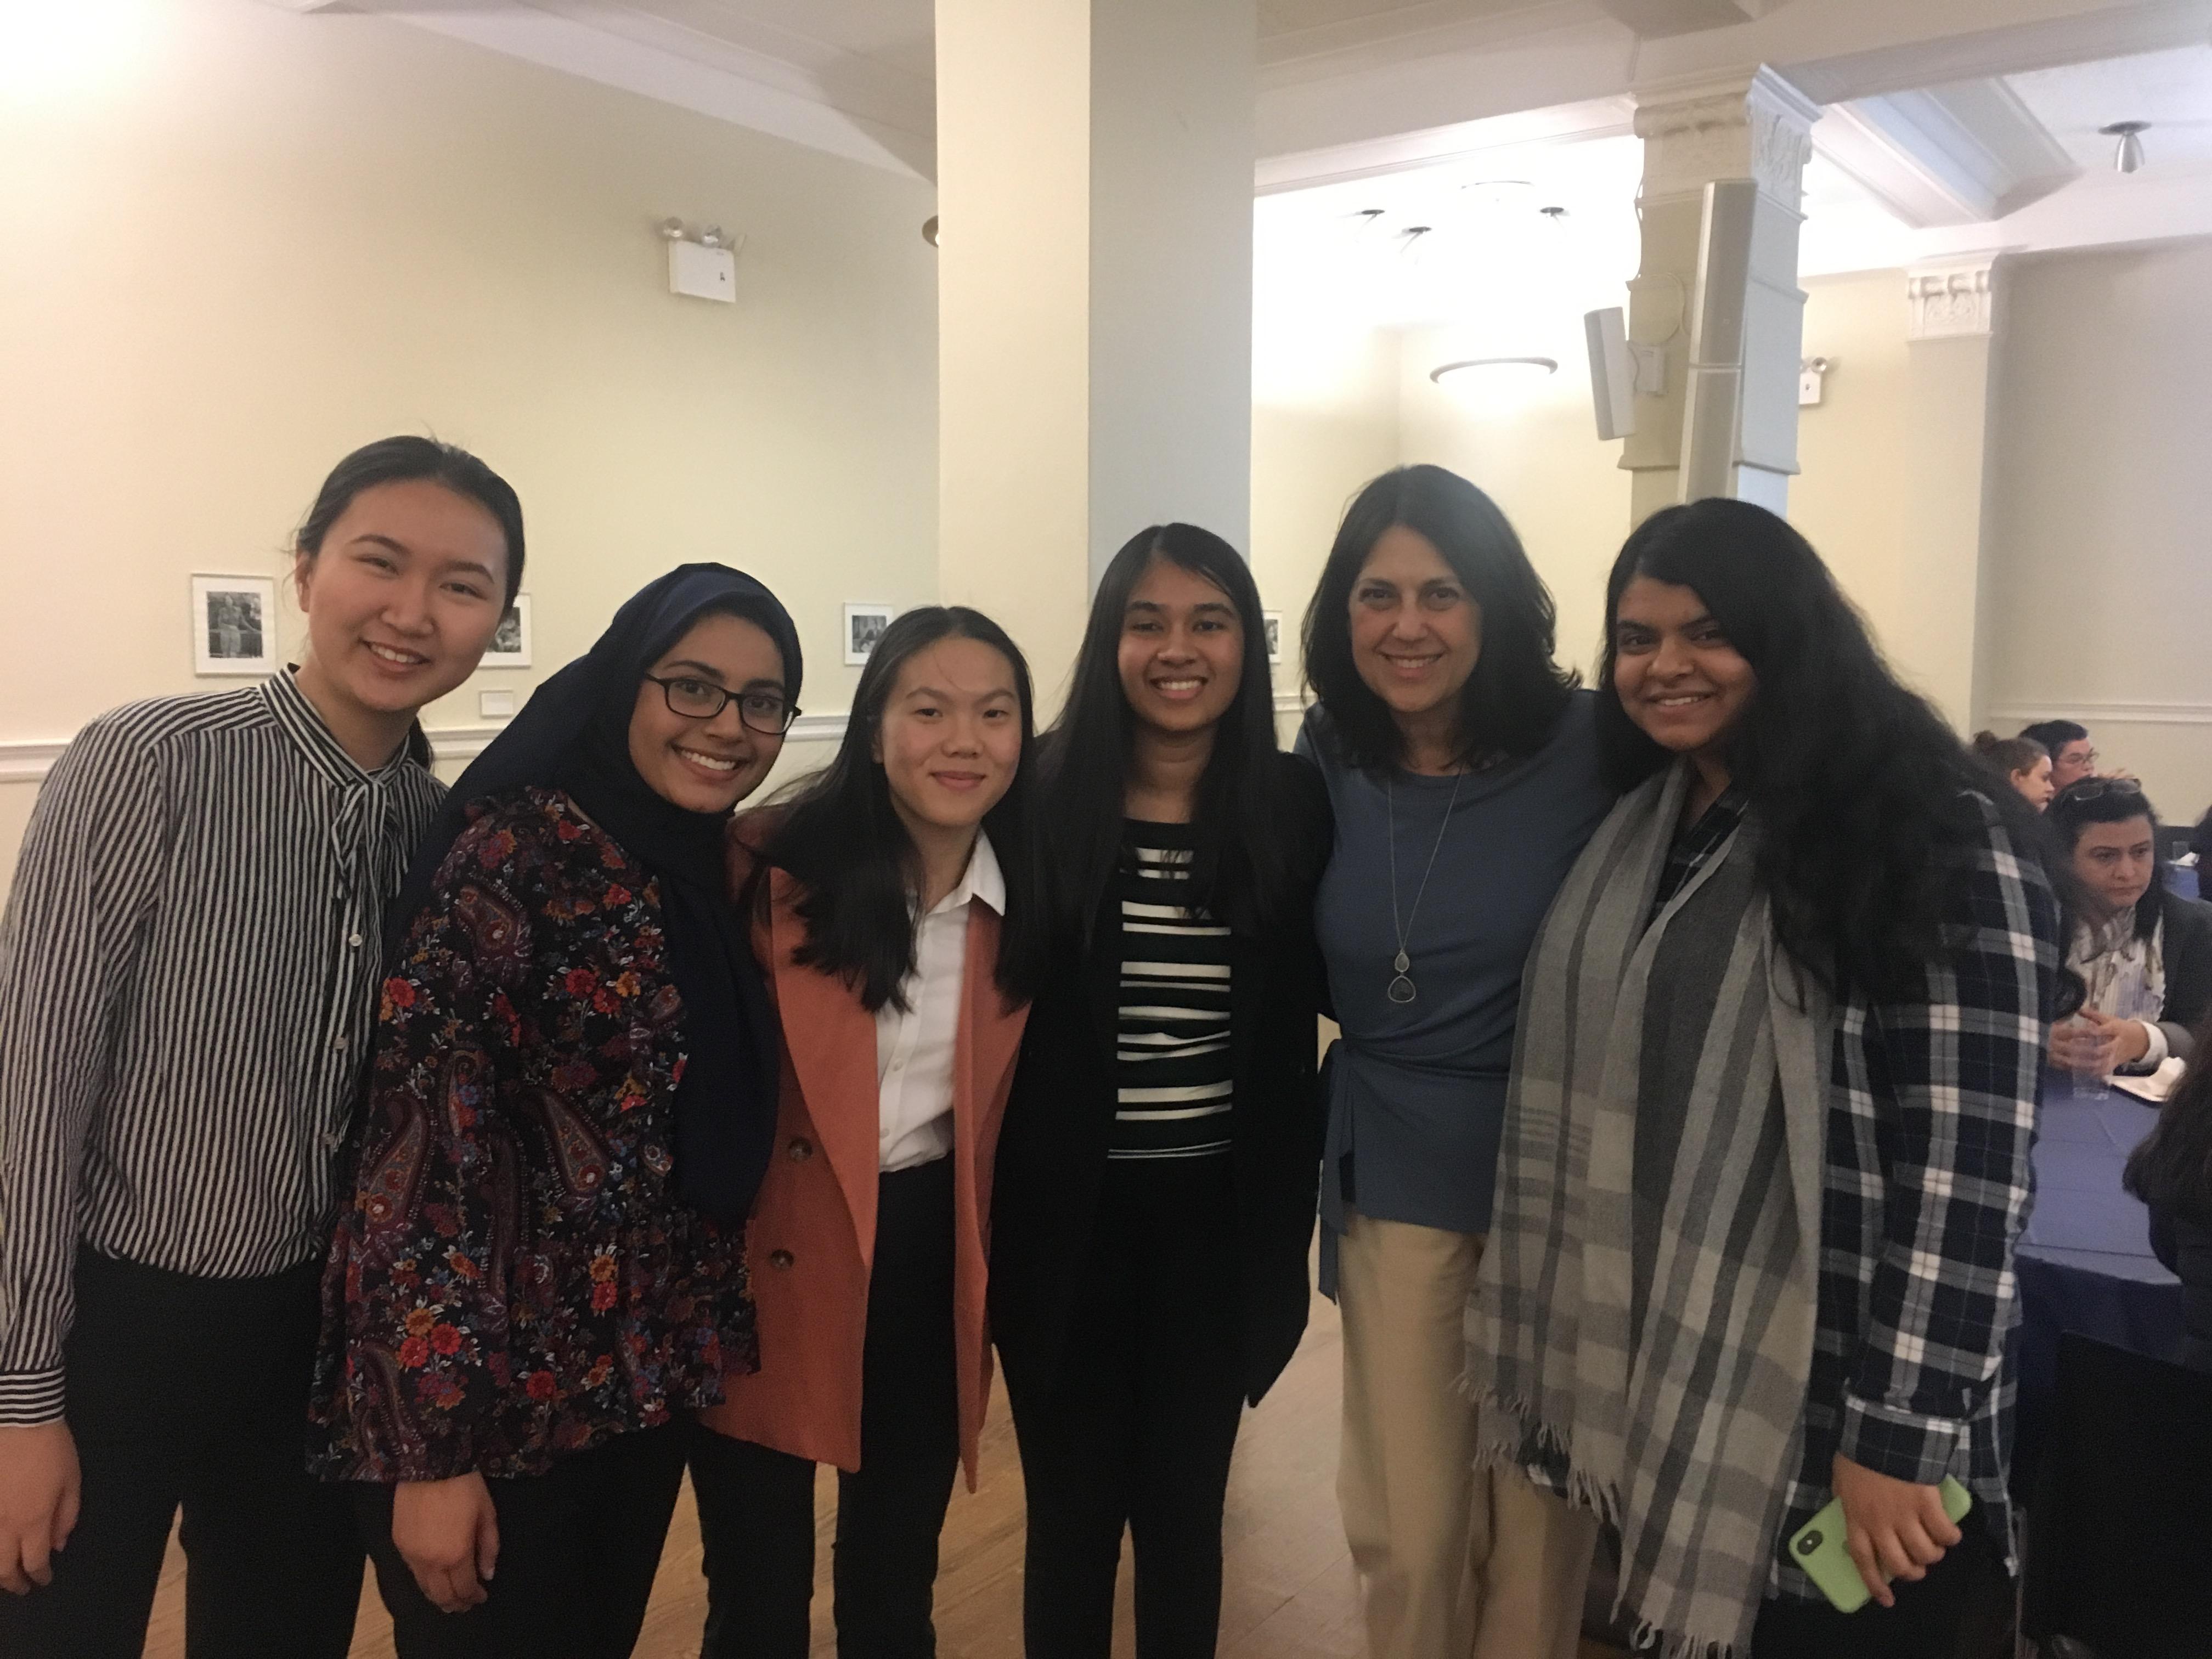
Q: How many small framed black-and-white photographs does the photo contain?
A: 4